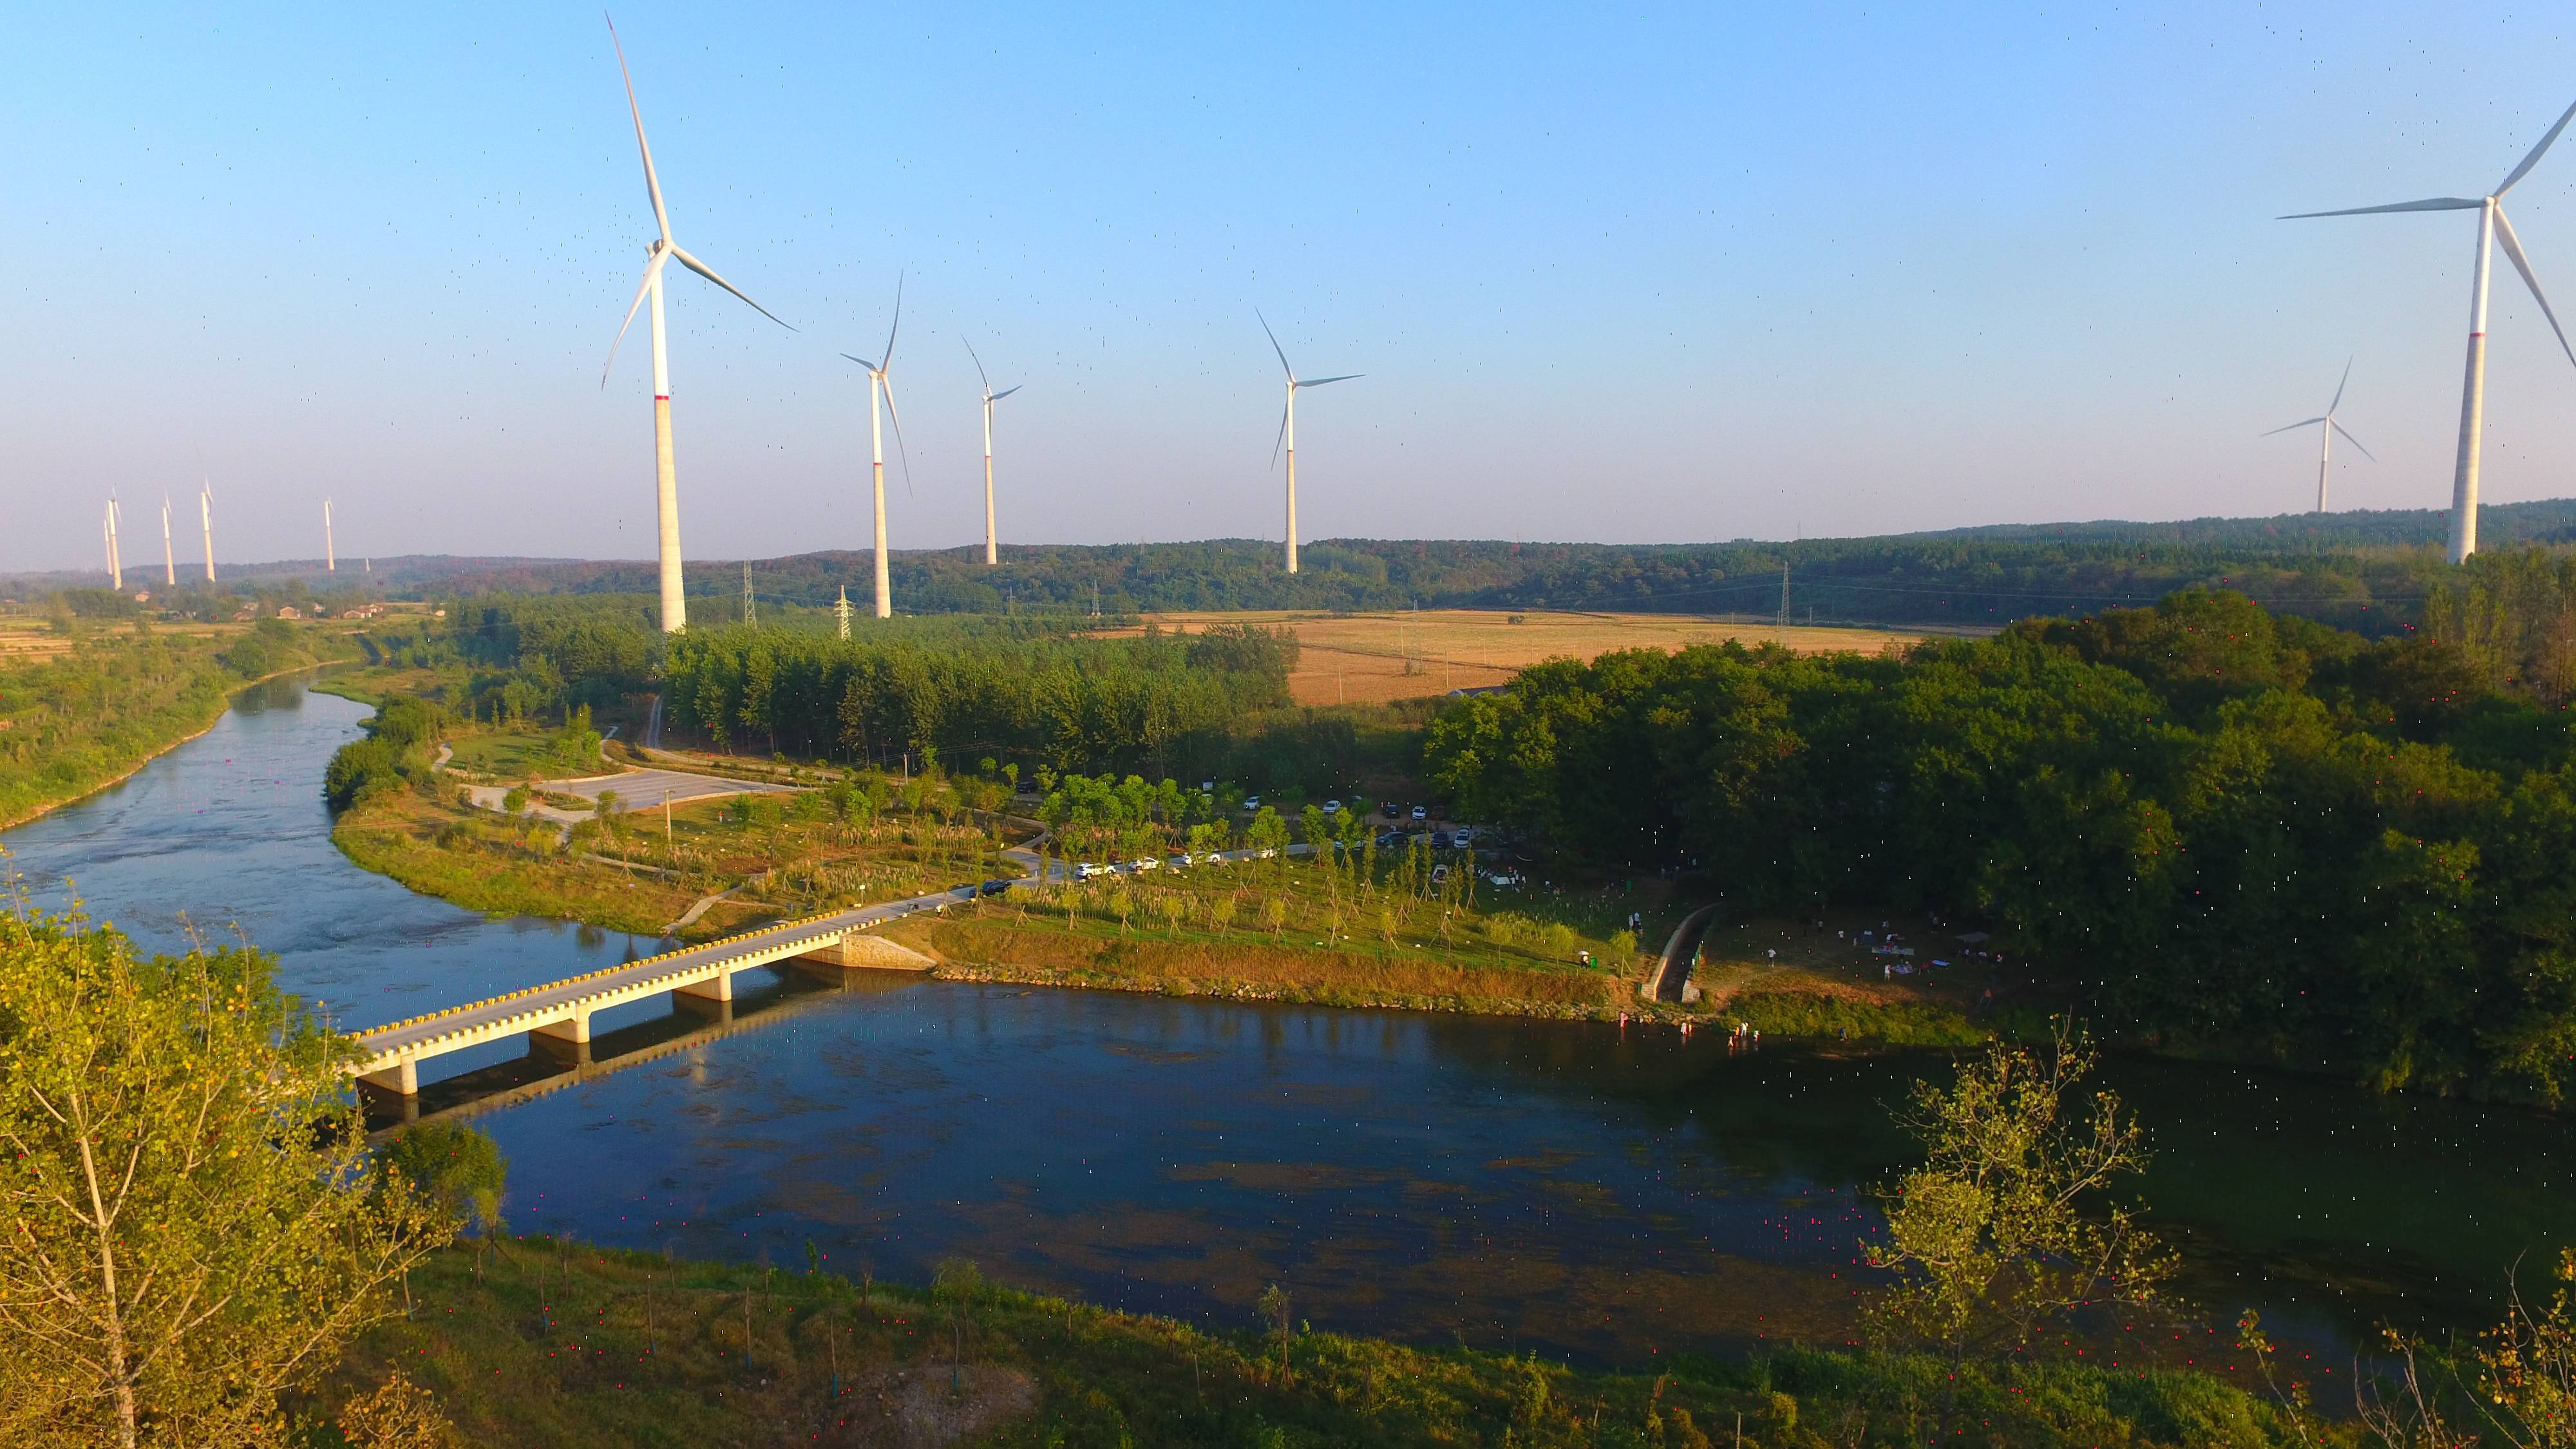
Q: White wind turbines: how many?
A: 11